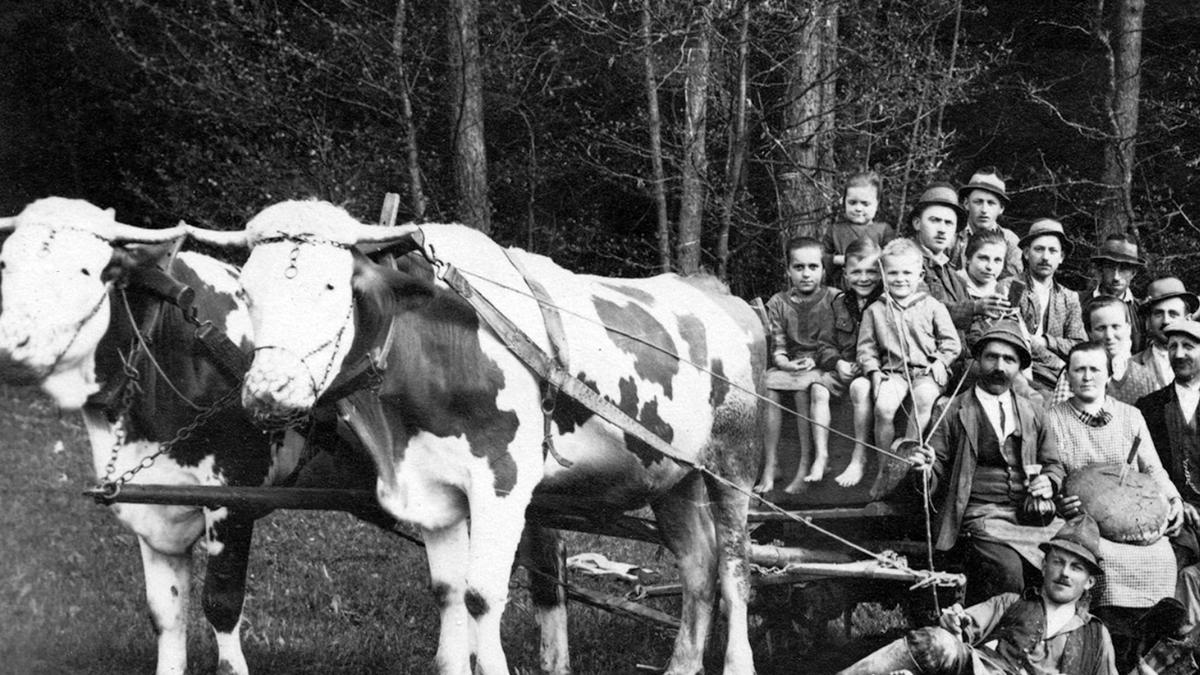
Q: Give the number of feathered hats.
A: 0